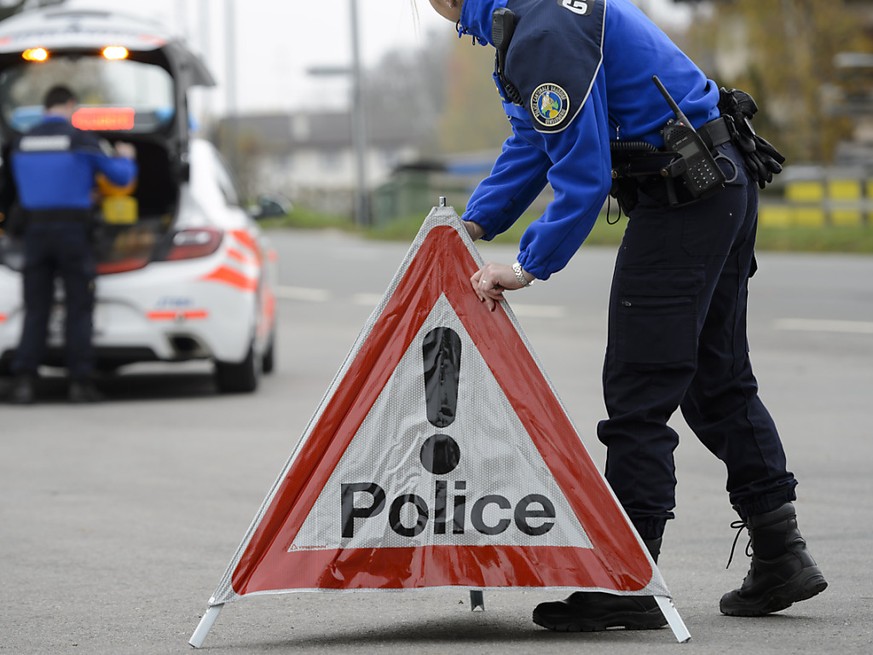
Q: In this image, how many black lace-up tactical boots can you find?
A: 2